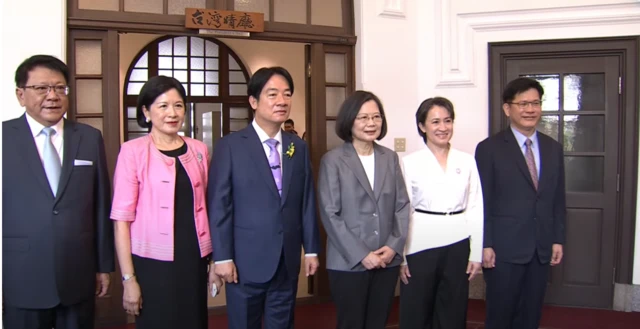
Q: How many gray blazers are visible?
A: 1